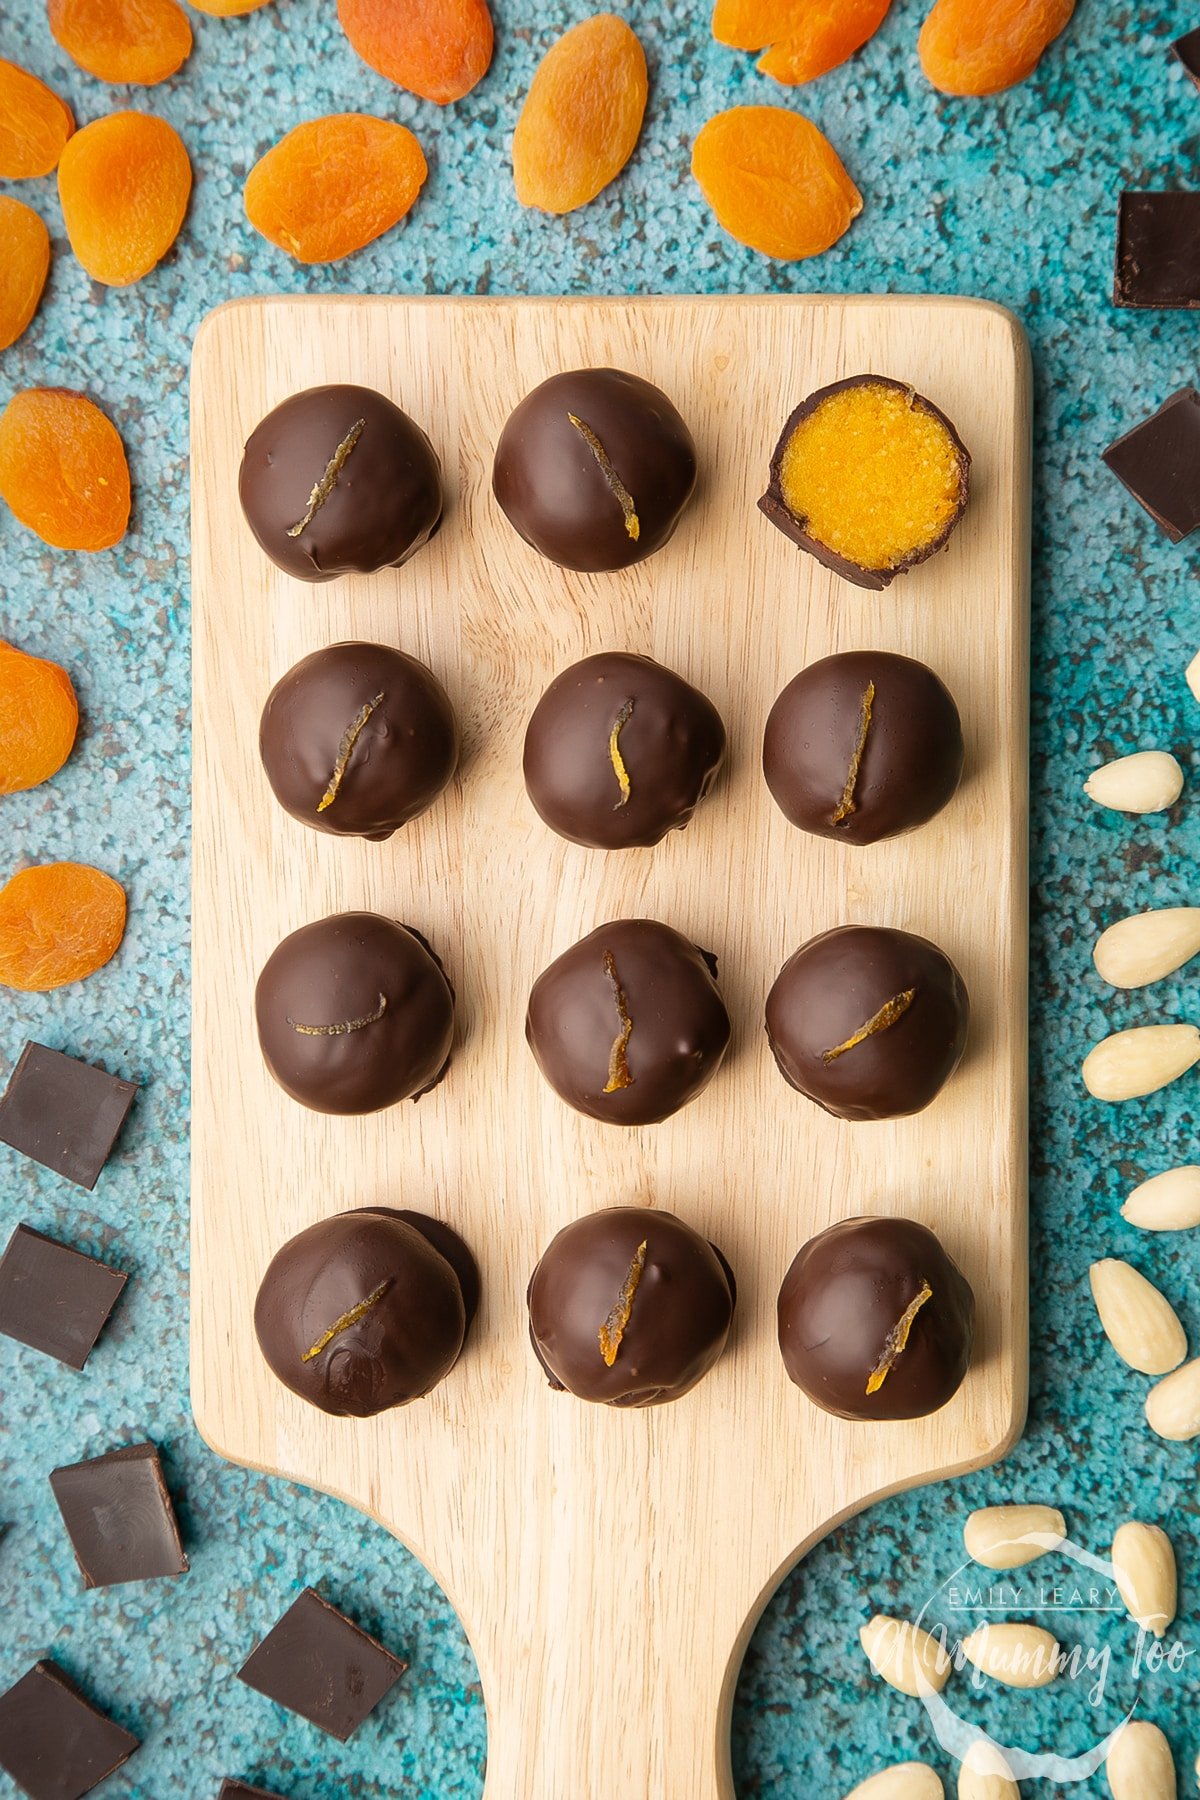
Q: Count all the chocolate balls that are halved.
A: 1